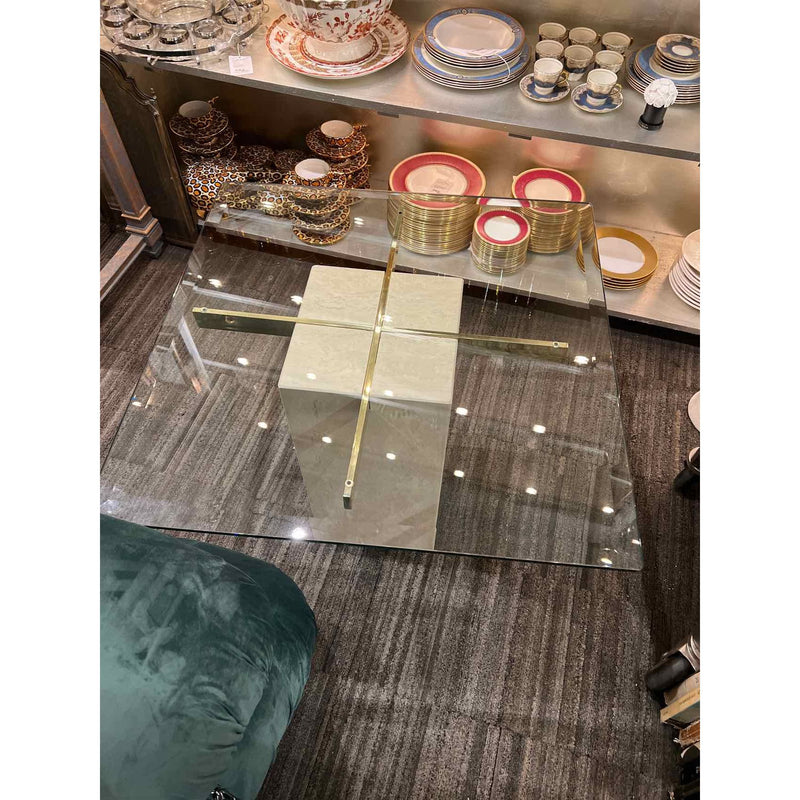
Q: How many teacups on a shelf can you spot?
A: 11